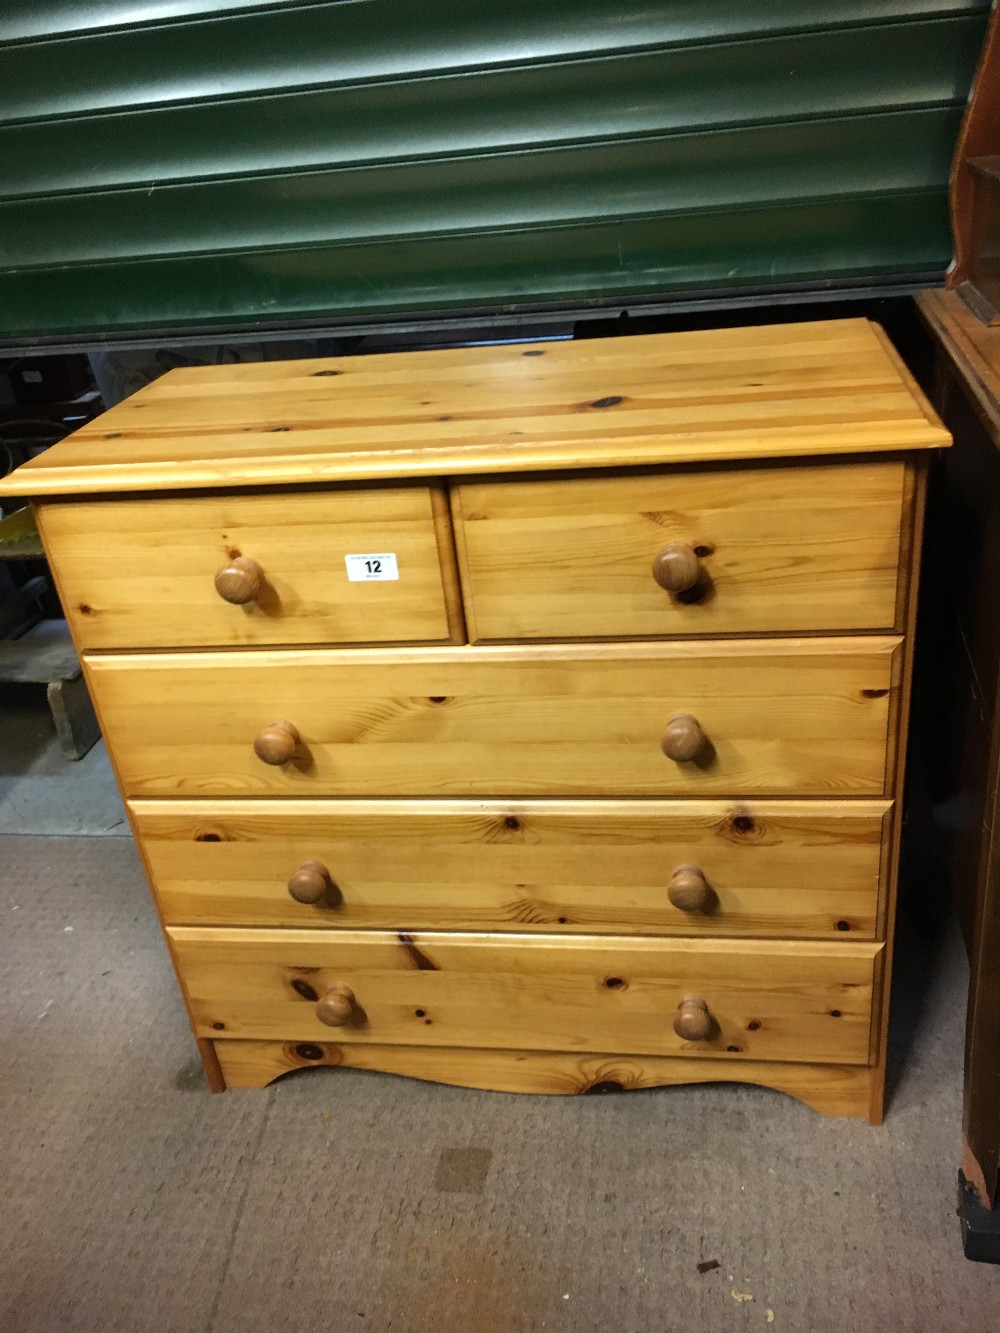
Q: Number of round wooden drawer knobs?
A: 8